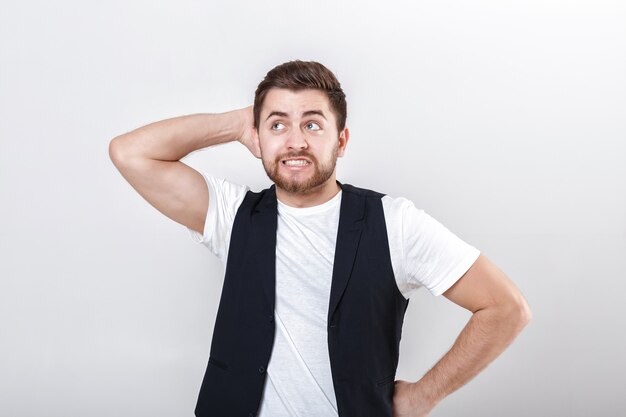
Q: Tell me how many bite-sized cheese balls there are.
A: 0